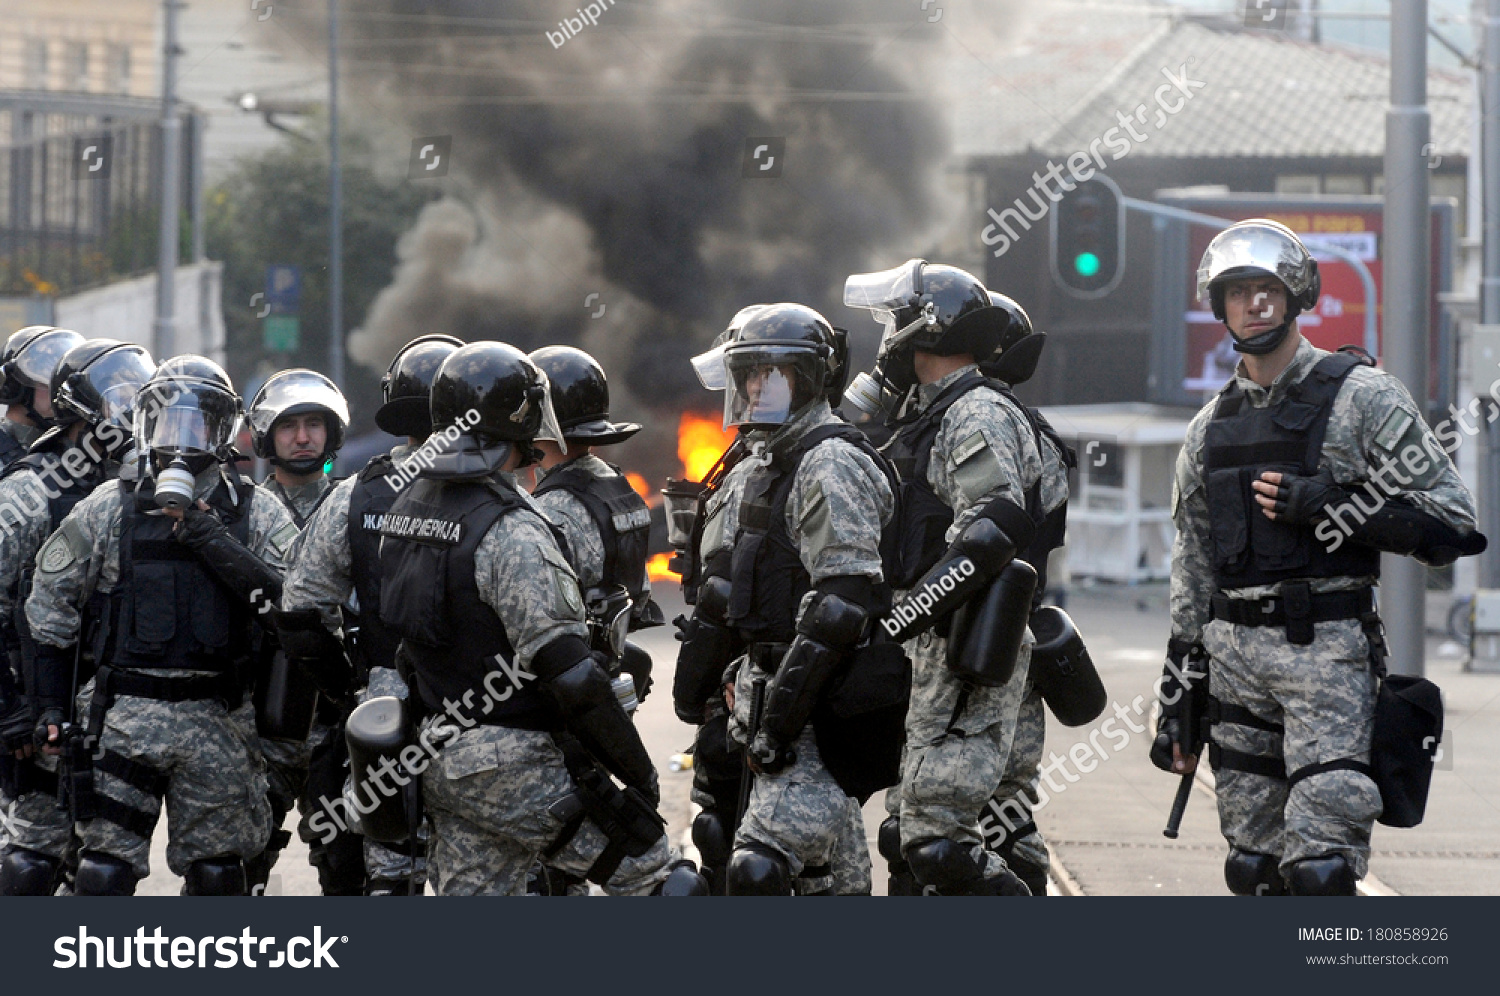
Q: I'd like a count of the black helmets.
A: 12